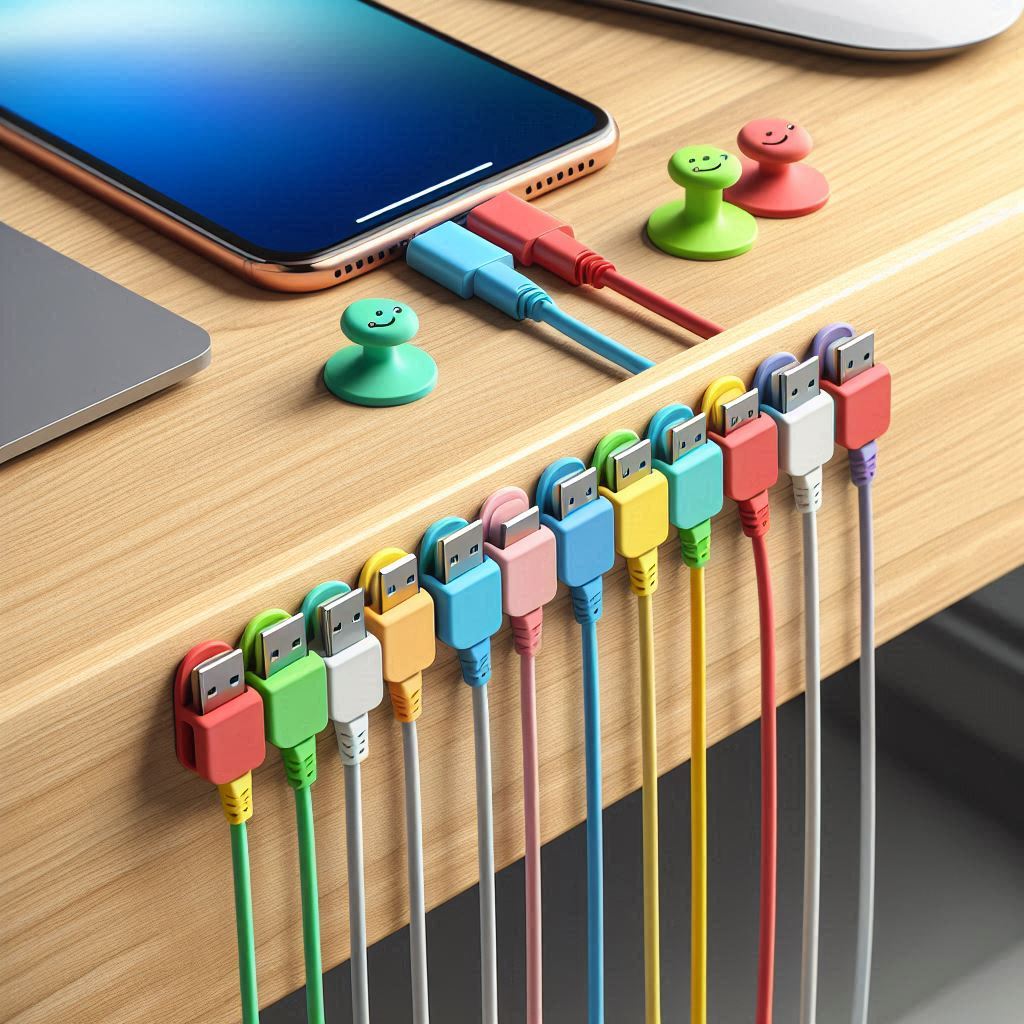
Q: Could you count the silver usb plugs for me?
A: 12